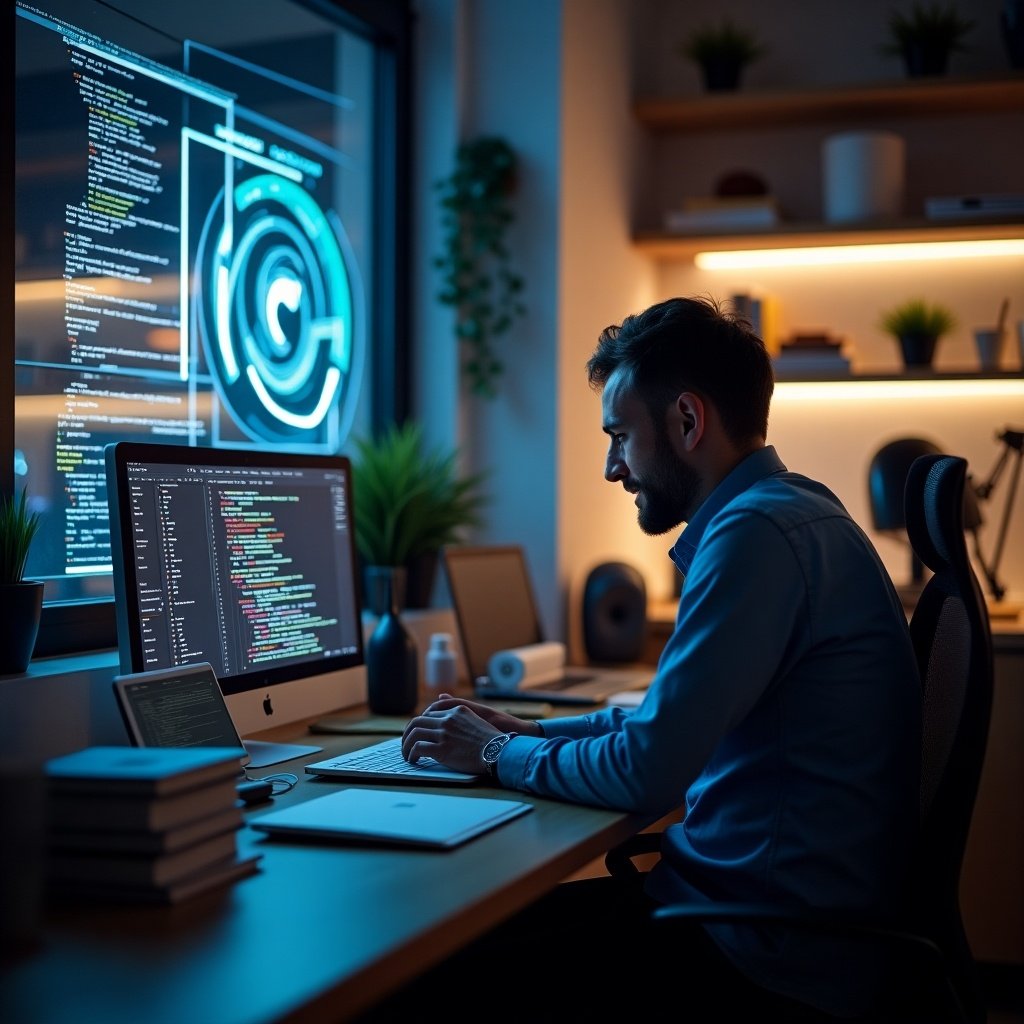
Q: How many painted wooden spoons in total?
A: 0